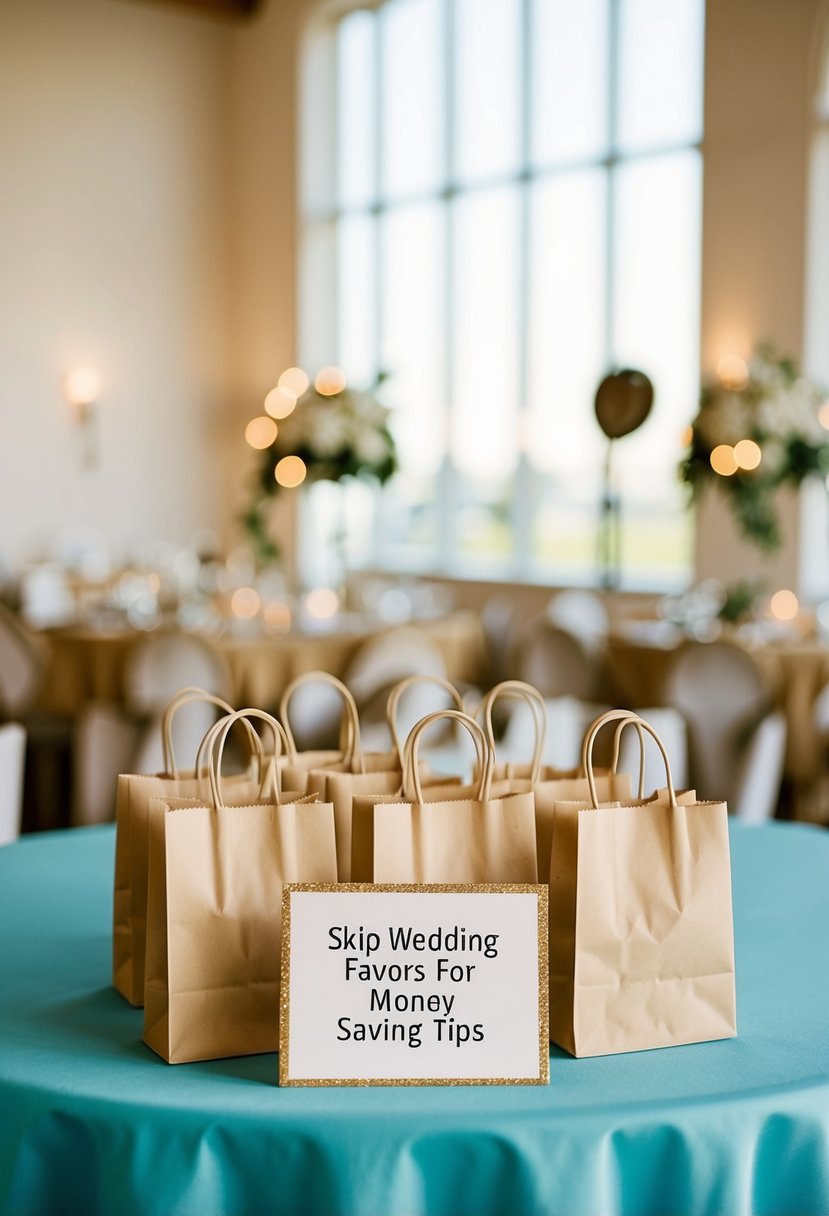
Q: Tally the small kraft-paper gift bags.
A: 7